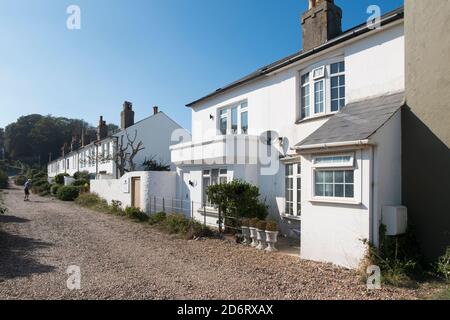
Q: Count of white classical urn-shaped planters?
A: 4